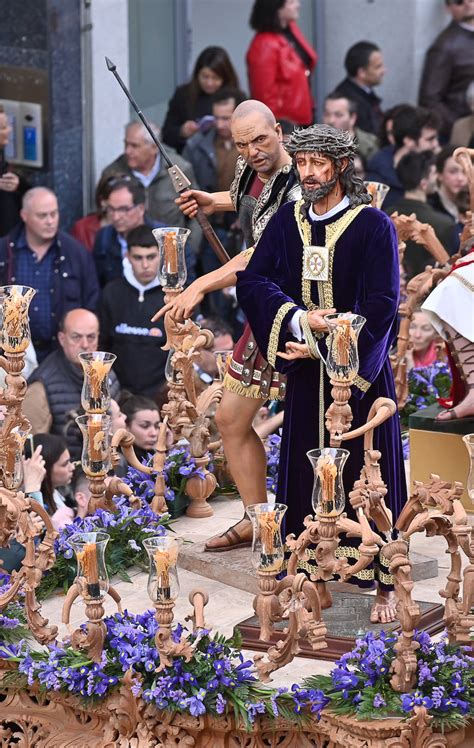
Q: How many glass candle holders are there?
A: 14